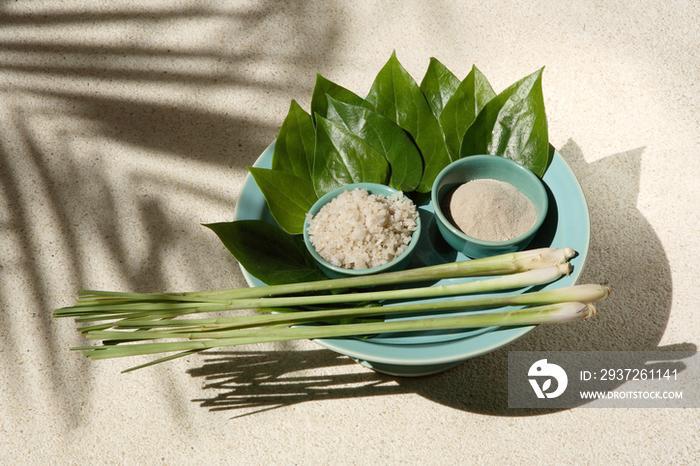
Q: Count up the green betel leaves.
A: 10